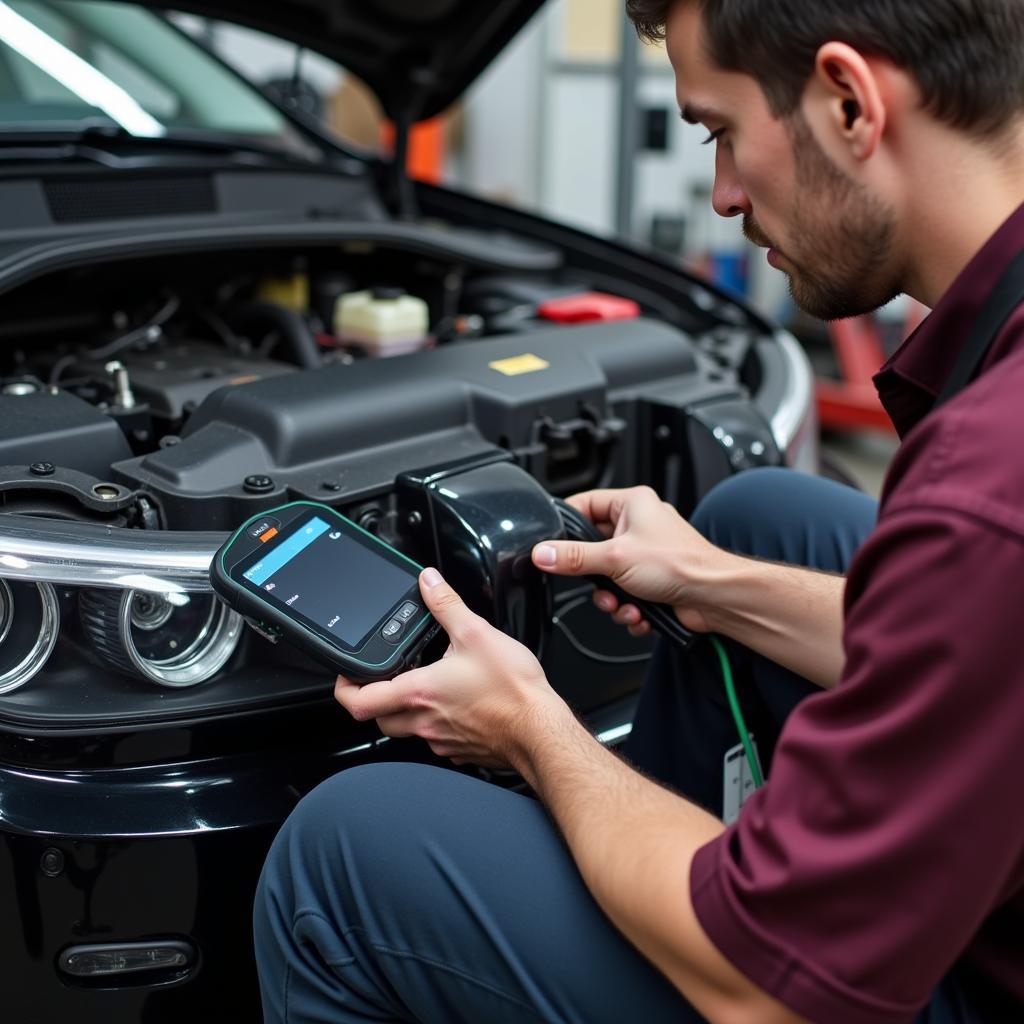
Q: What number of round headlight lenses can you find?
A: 2